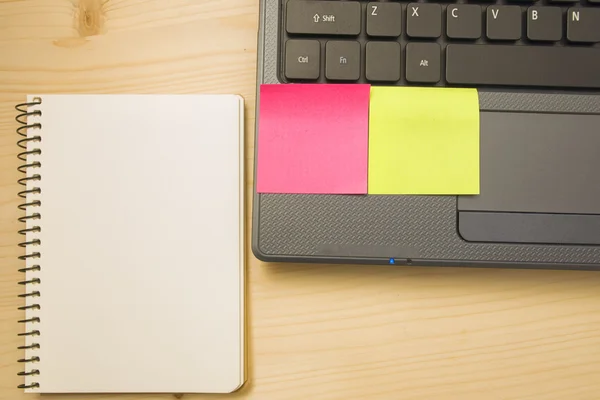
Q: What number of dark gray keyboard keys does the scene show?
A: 12